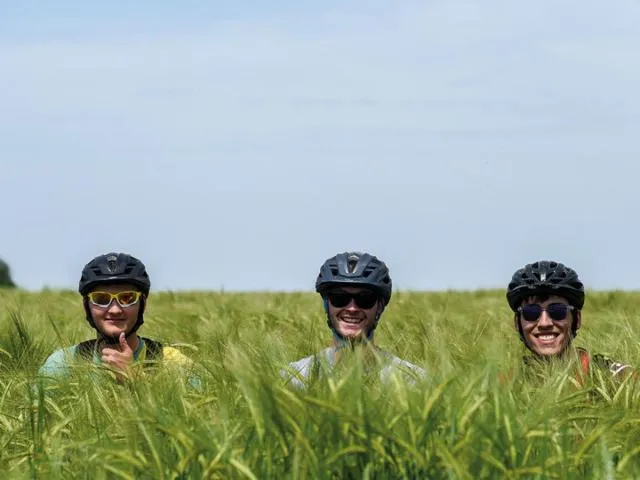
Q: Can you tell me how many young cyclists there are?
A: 3